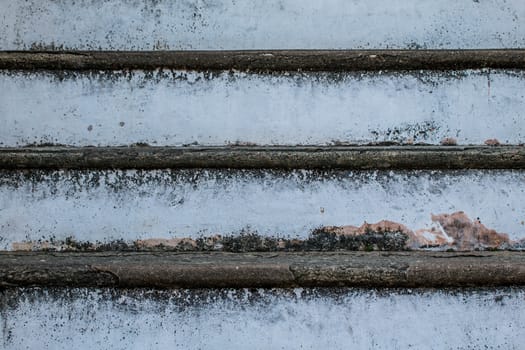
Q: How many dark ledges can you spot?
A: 3